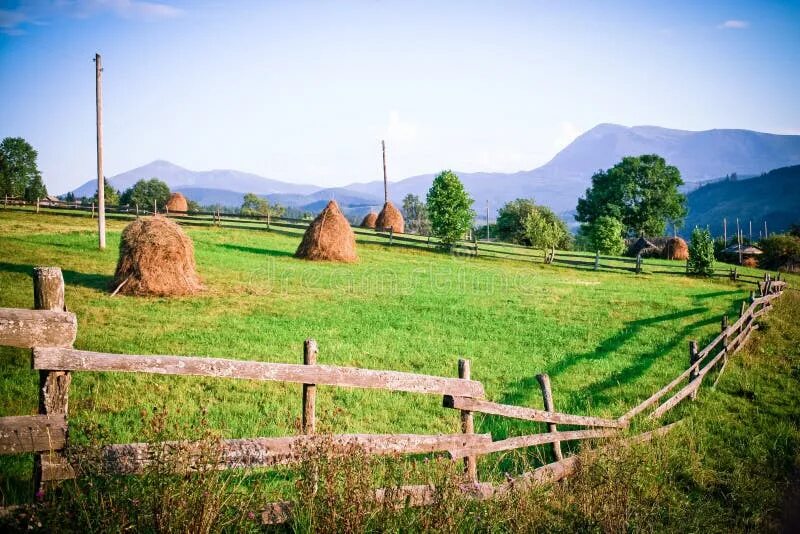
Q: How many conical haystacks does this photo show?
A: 6